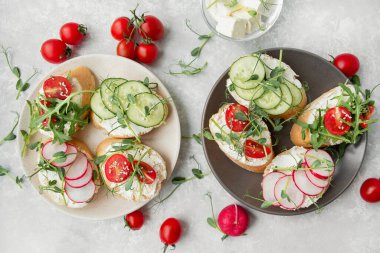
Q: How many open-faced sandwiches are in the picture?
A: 8